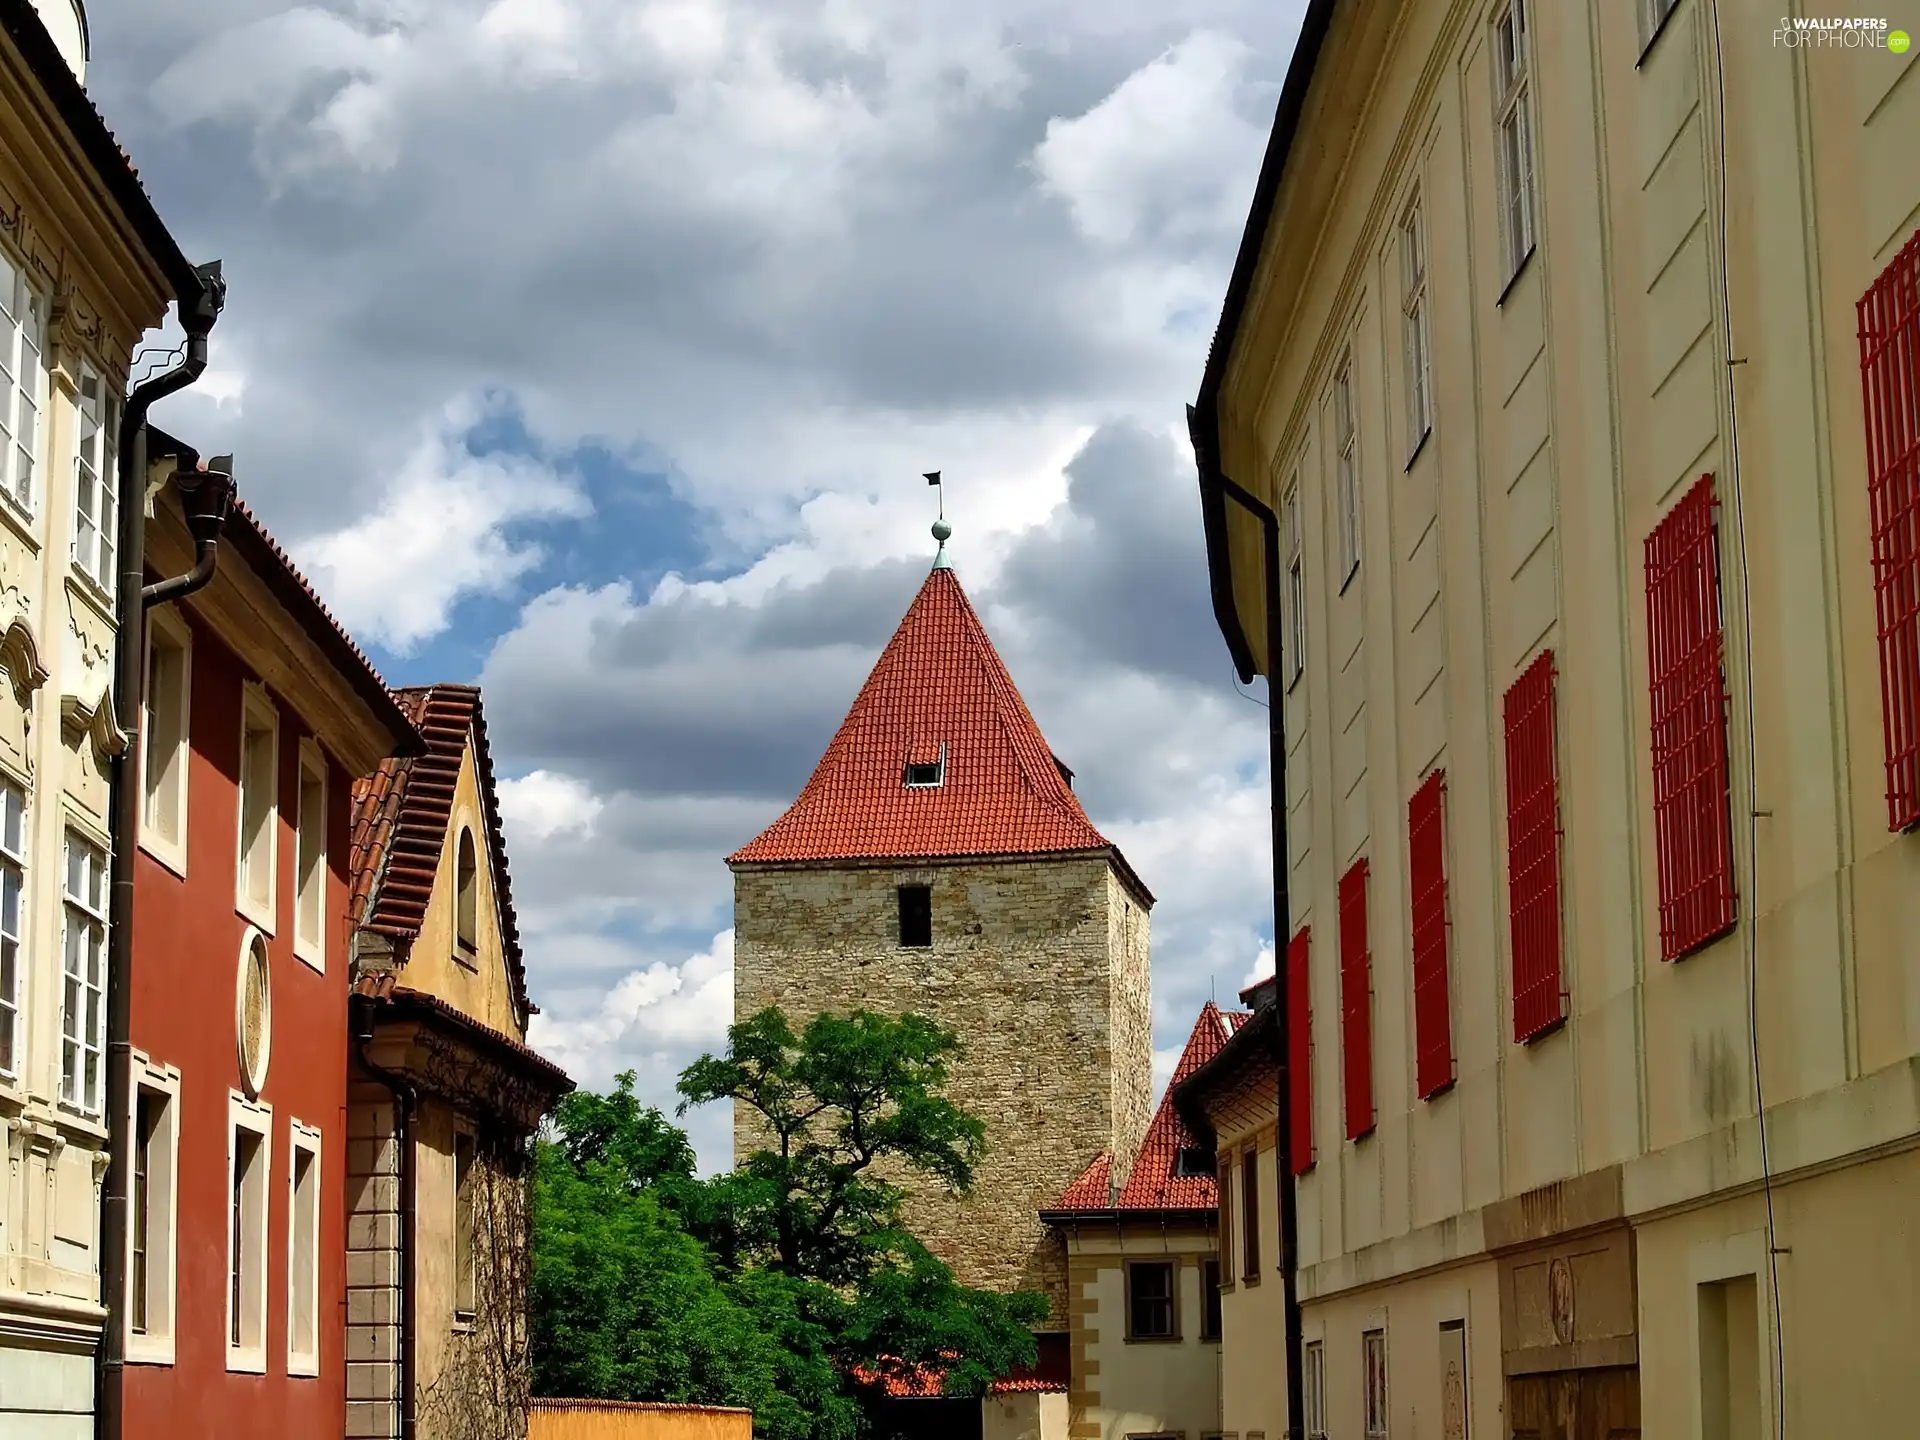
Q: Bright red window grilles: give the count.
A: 6